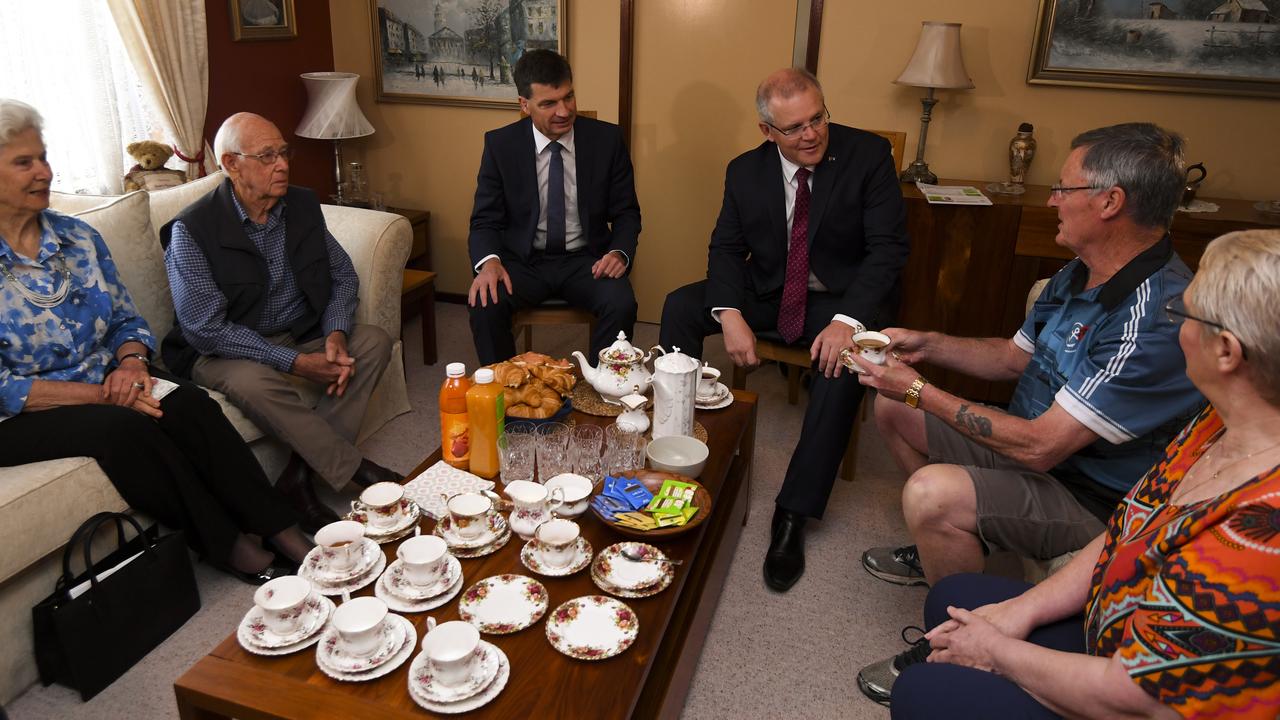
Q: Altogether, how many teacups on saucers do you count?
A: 10